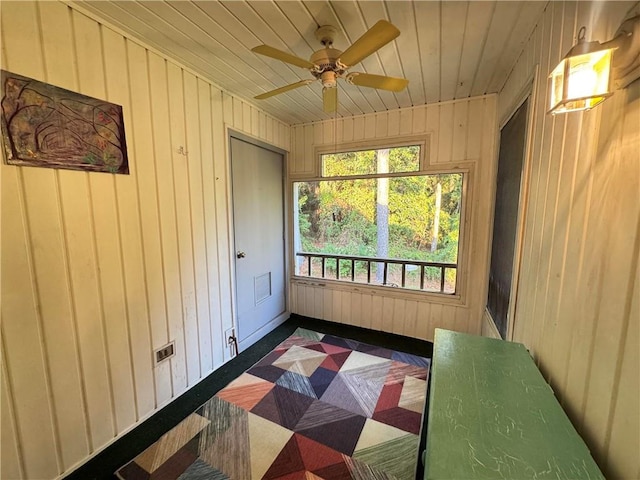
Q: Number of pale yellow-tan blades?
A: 5